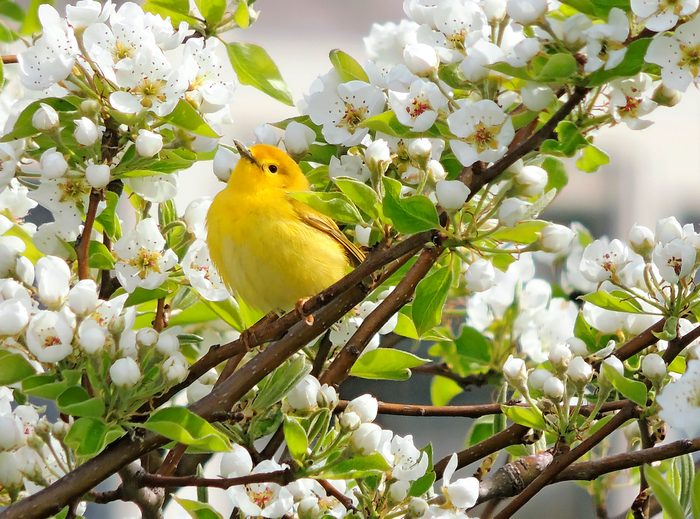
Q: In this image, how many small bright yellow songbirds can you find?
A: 1